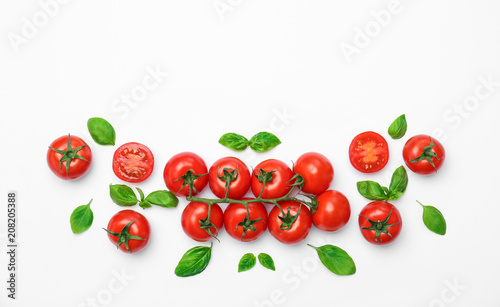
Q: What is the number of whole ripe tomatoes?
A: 12